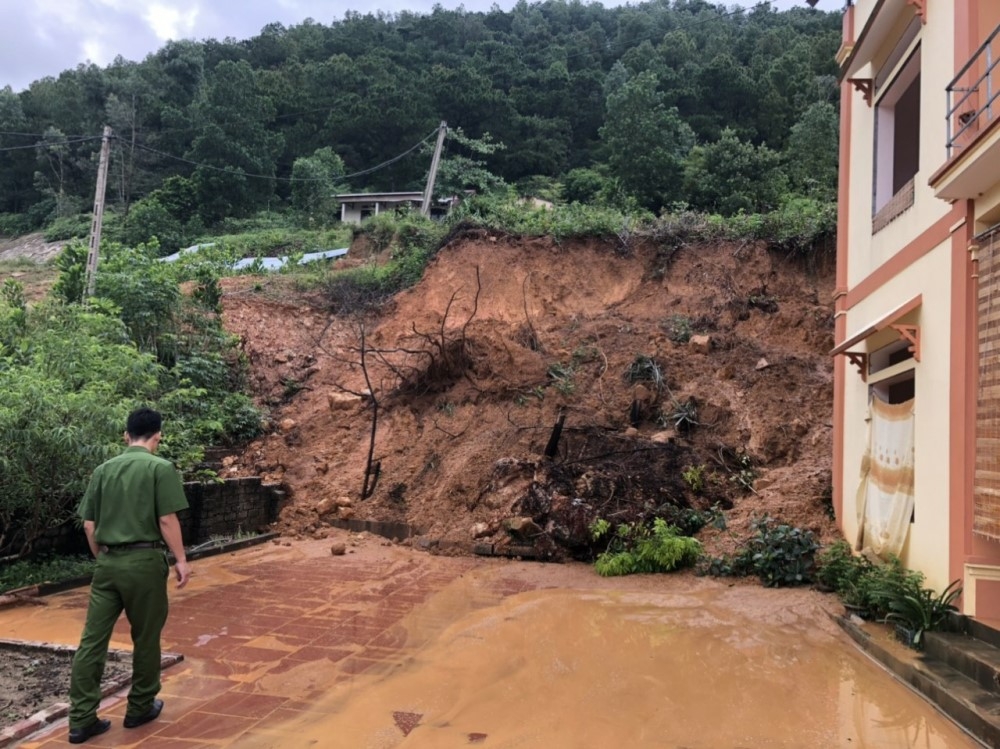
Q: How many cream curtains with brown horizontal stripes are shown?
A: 1